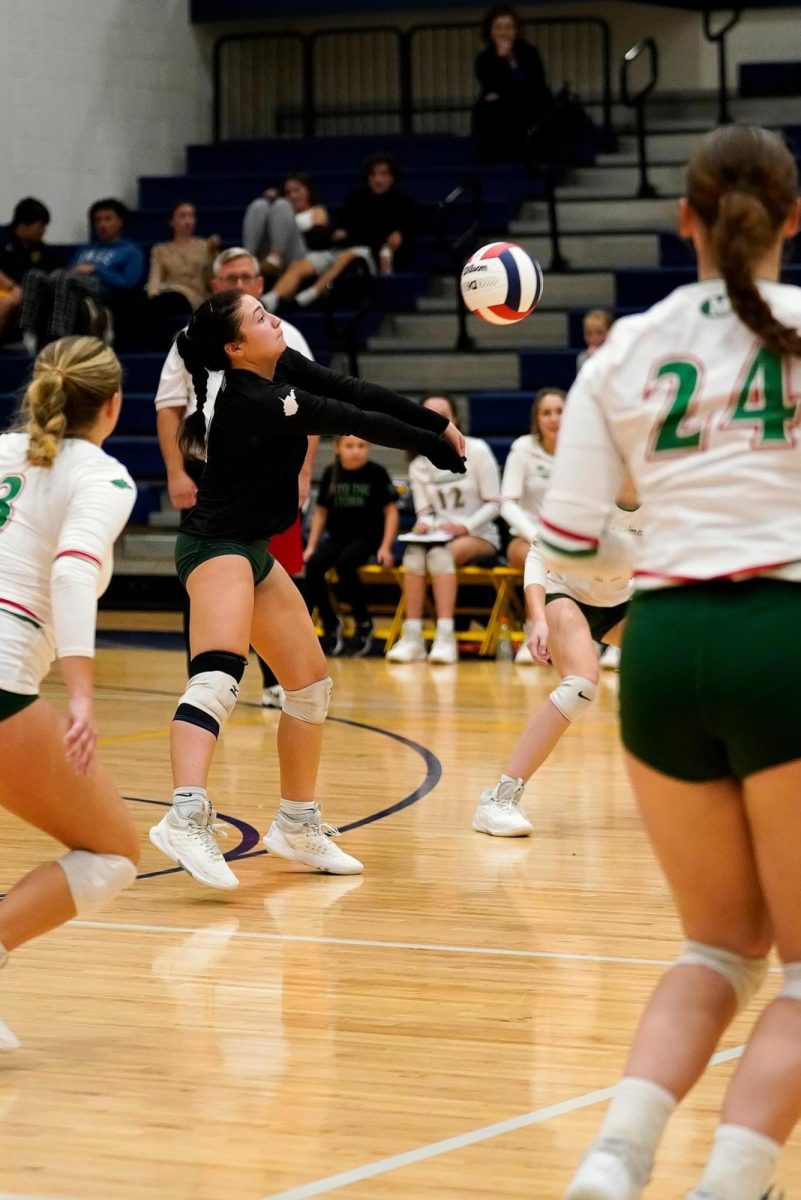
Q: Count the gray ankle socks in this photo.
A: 2